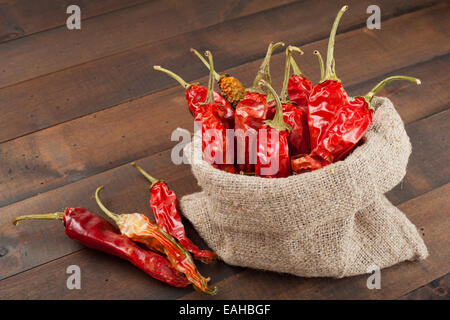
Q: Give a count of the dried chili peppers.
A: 14